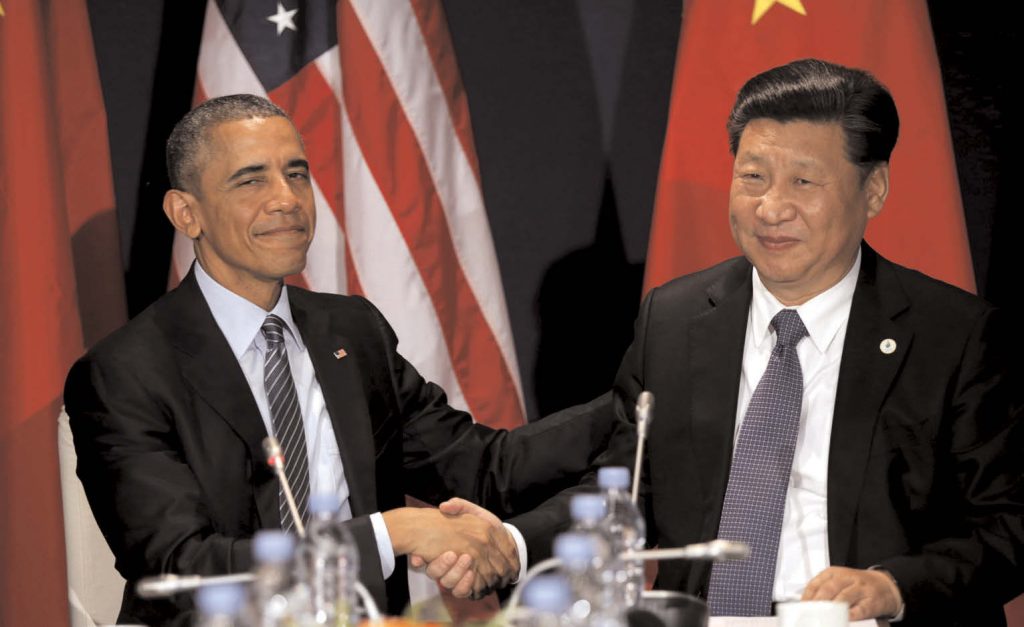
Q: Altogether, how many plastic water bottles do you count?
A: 7